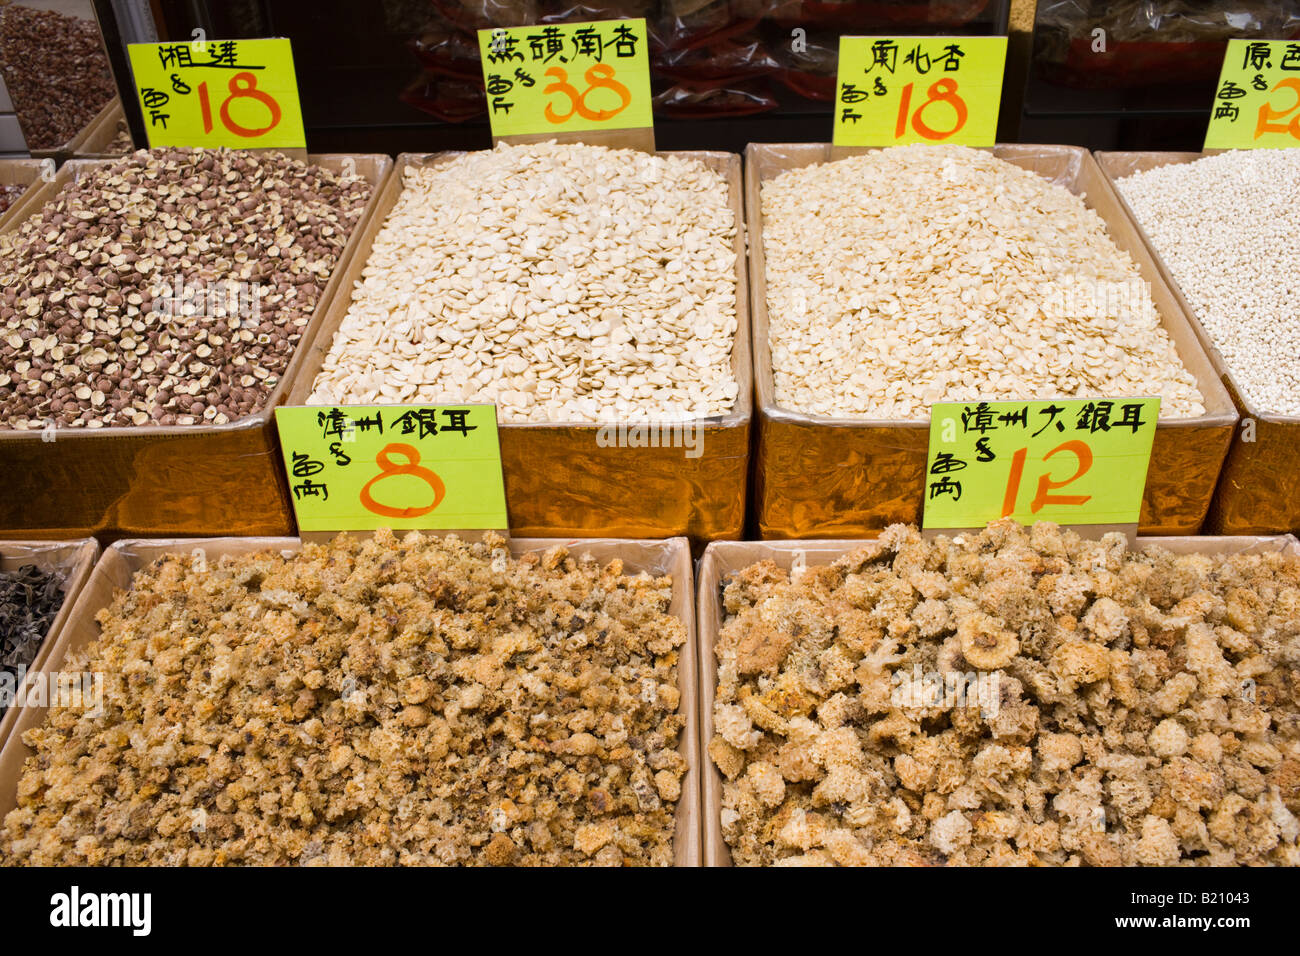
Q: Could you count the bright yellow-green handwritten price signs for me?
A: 6